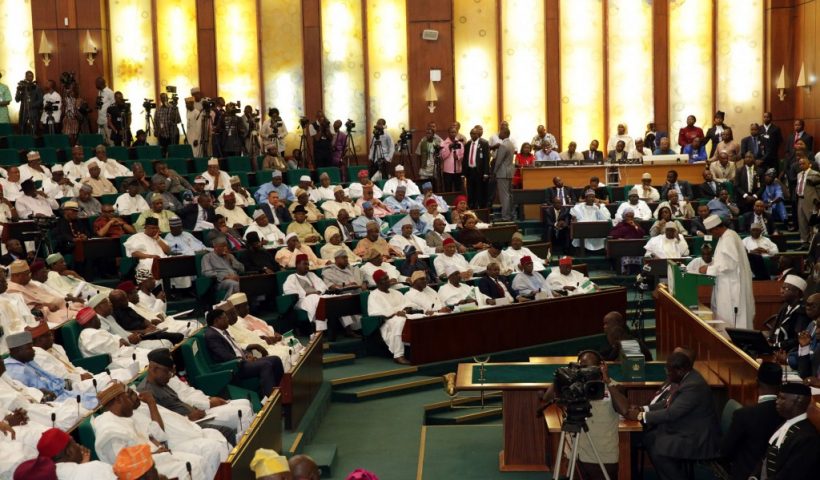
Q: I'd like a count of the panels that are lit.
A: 13